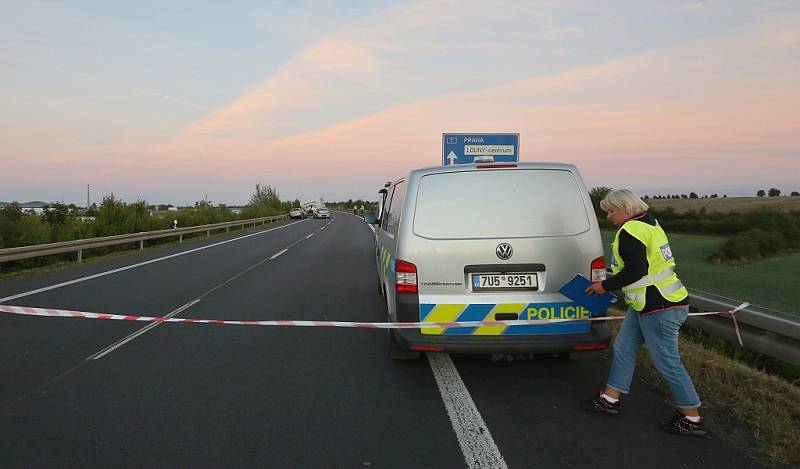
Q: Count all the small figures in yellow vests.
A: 2